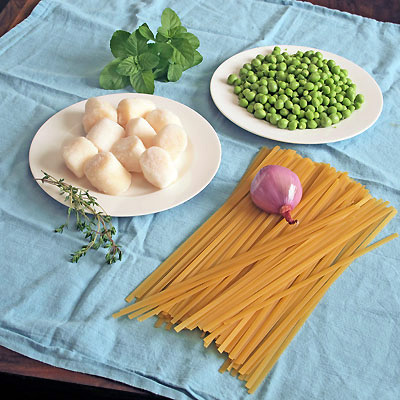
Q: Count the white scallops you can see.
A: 10